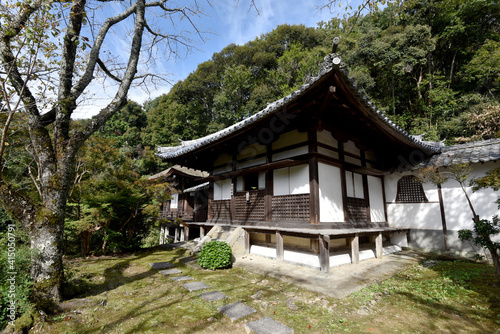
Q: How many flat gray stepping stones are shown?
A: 7